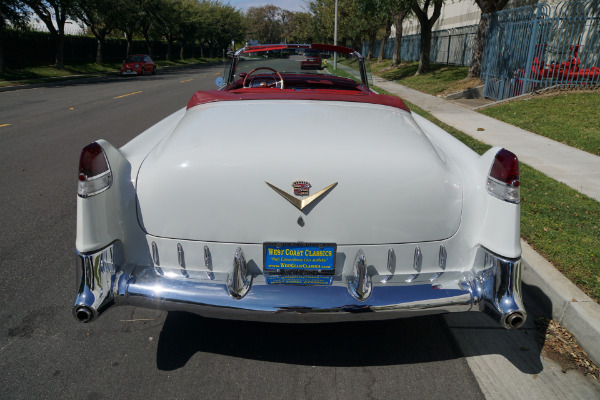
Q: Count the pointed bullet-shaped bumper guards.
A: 2